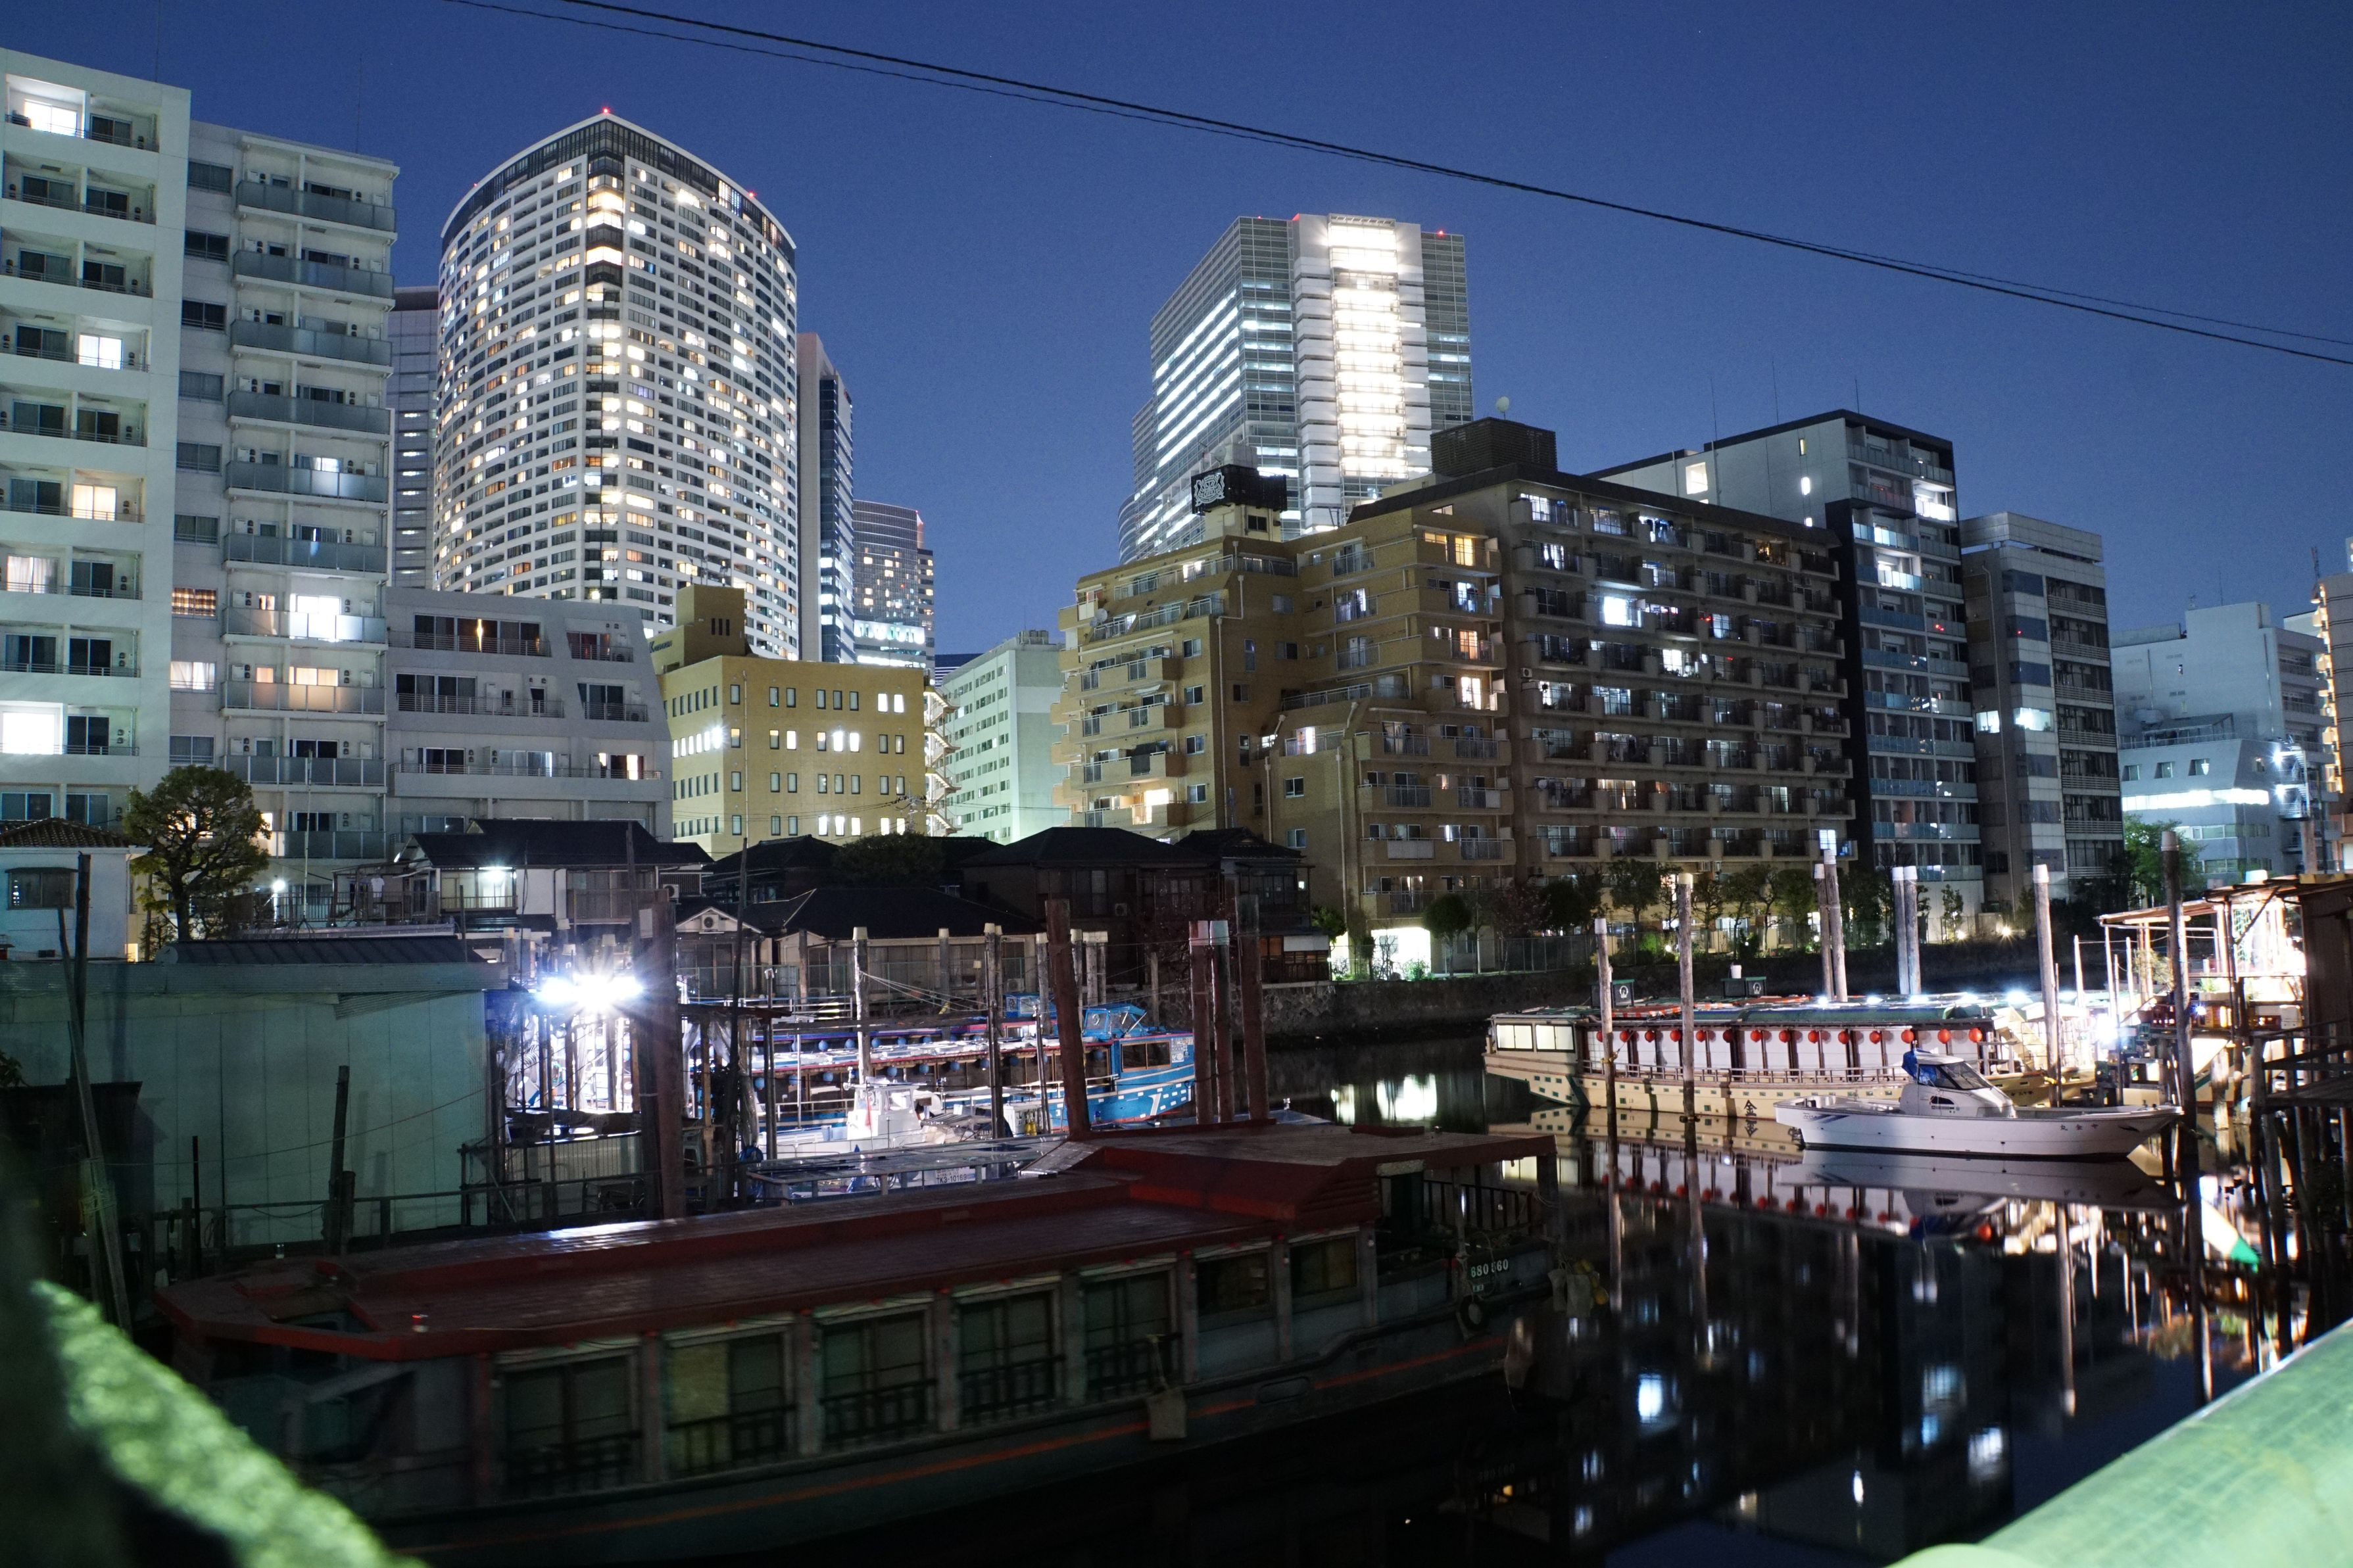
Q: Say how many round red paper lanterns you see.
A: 14